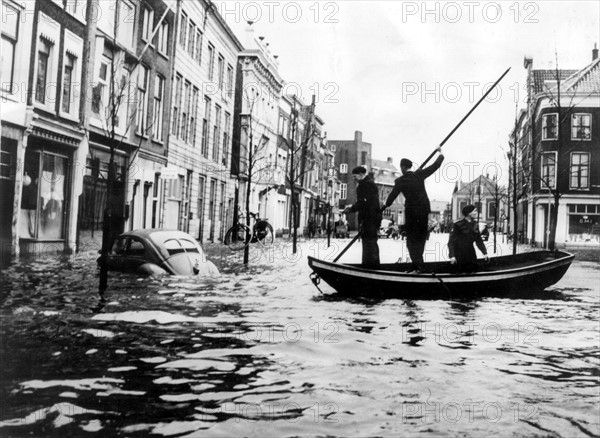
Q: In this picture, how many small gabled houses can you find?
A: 1